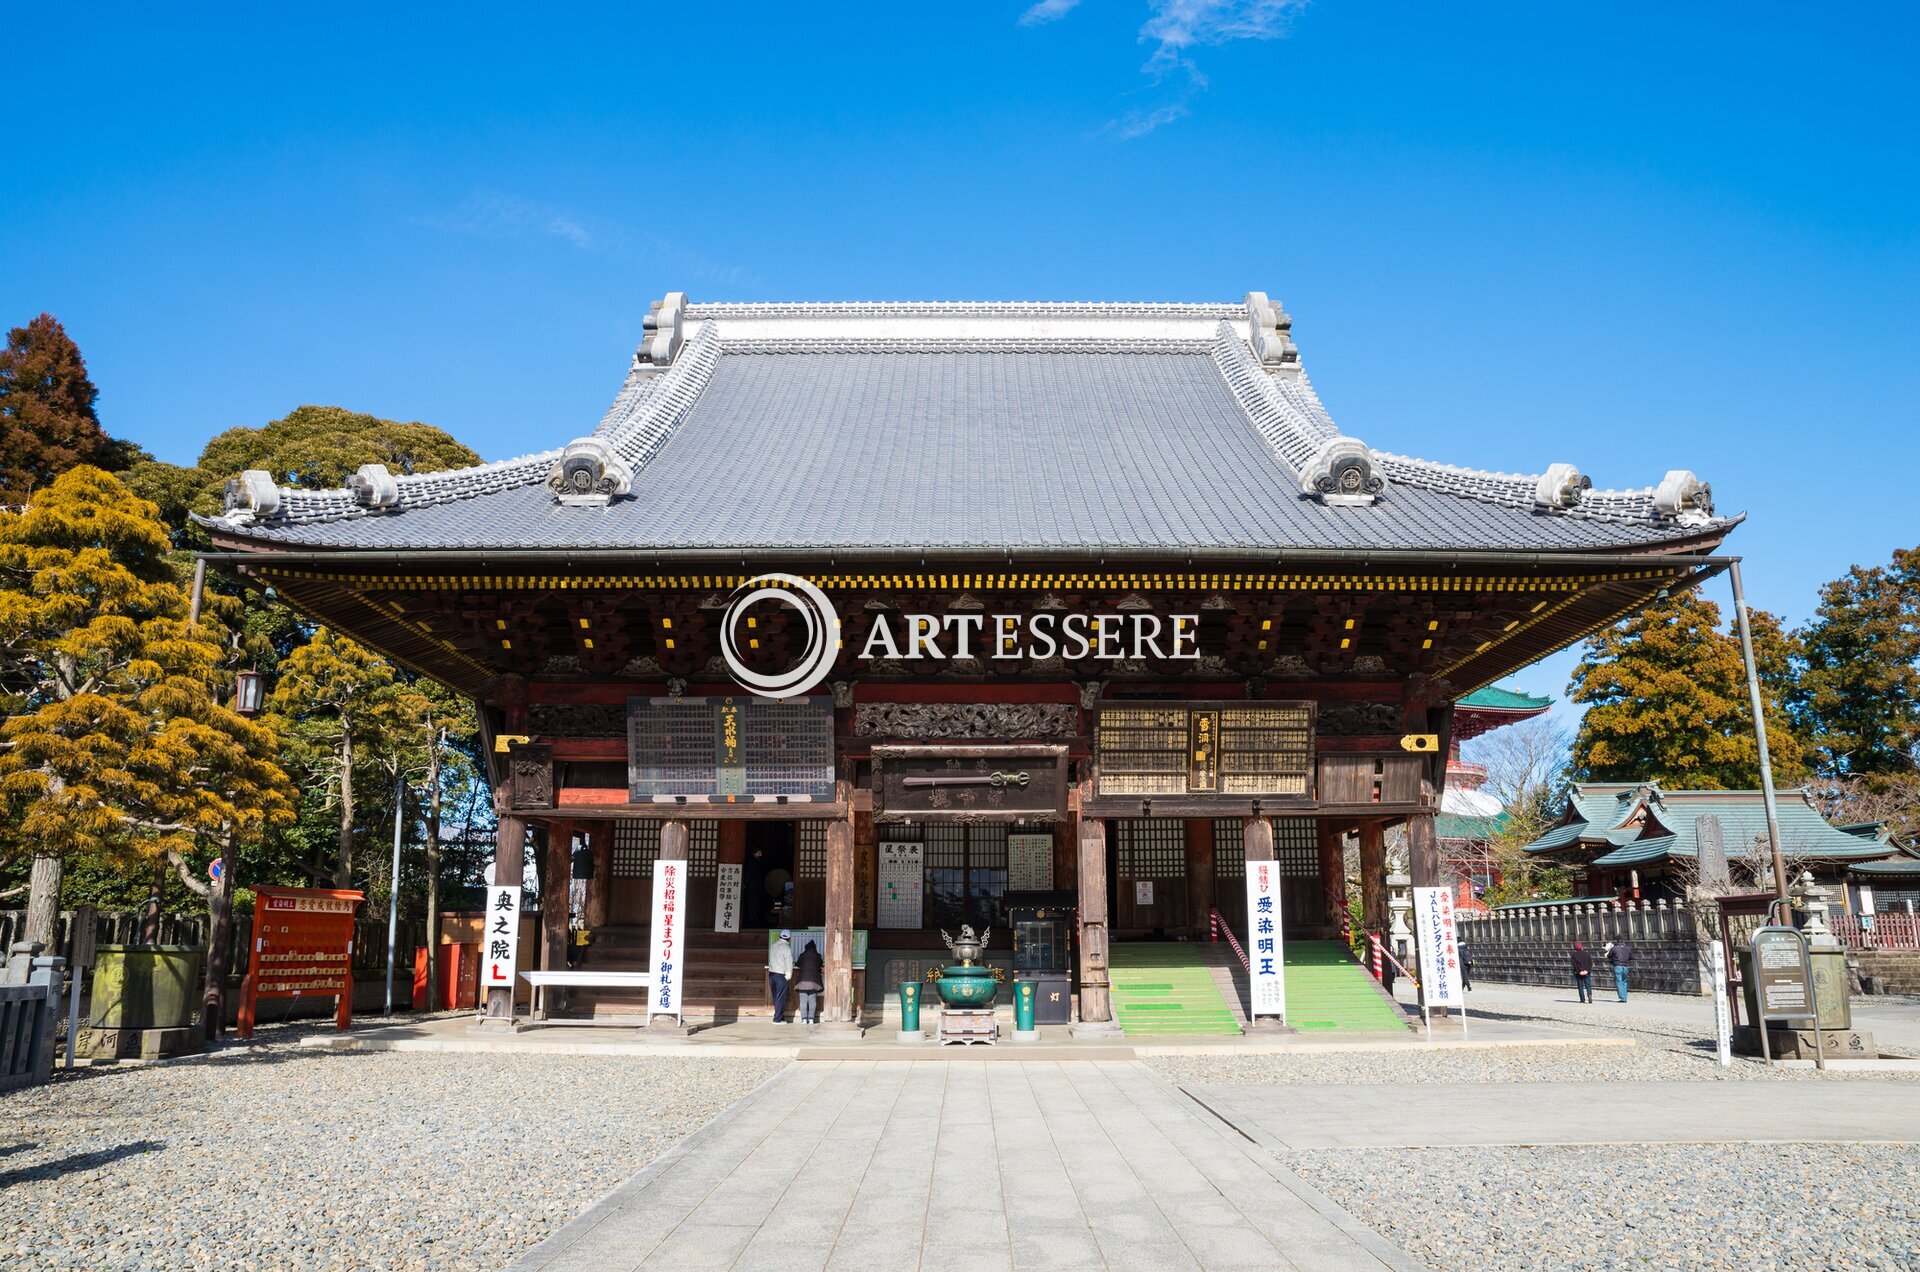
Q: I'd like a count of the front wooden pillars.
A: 6